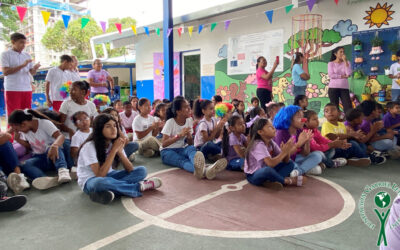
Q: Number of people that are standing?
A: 8